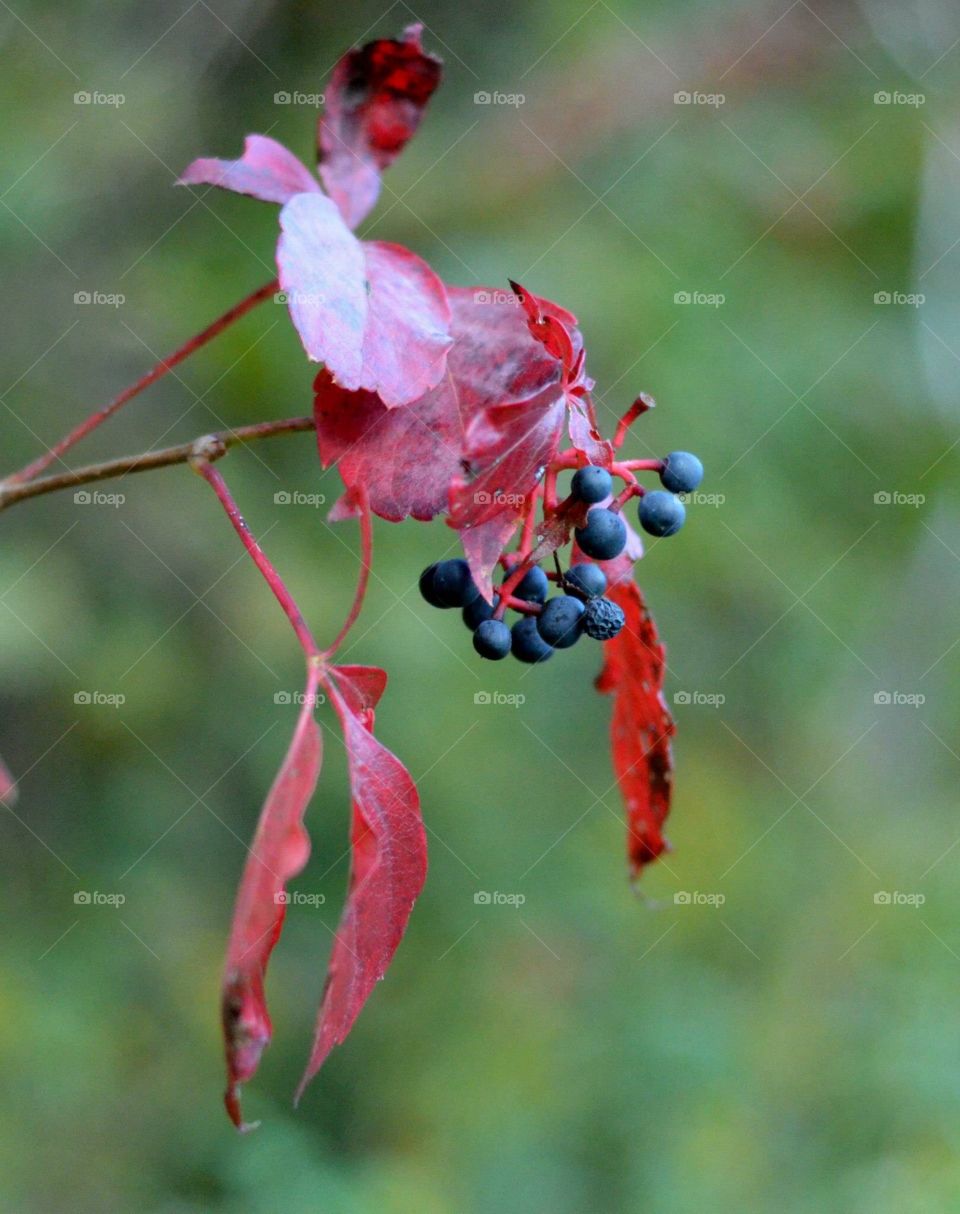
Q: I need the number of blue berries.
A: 13